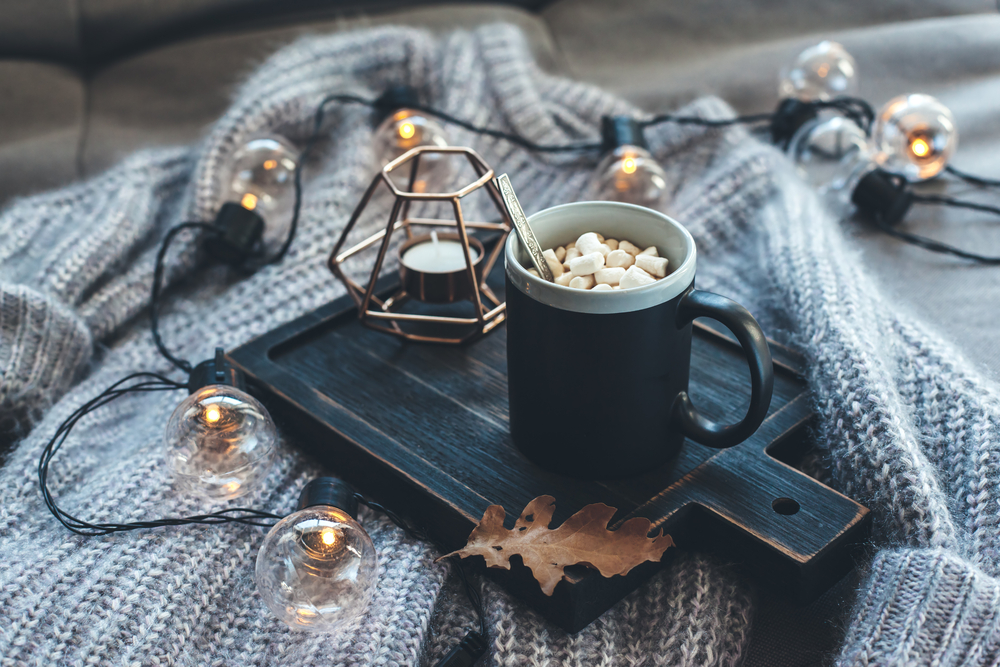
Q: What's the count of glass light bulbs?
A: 8